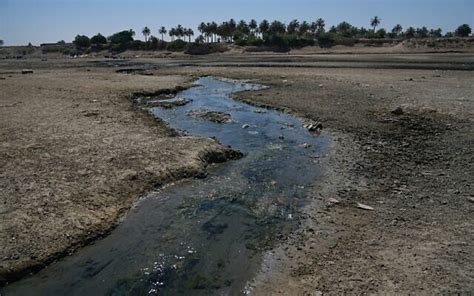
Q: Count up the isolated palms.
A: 3